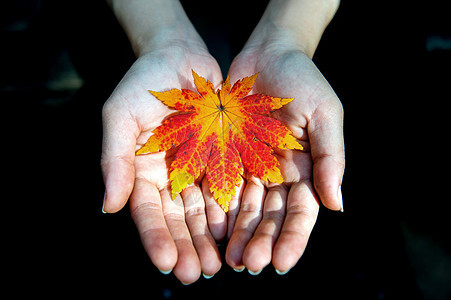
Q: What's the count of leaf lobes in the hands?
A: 10